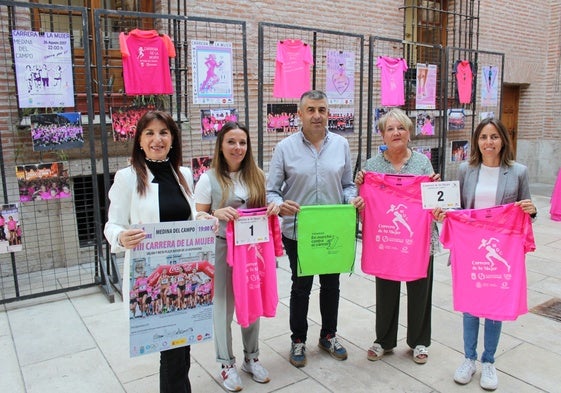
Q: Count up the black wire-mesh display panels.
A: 5